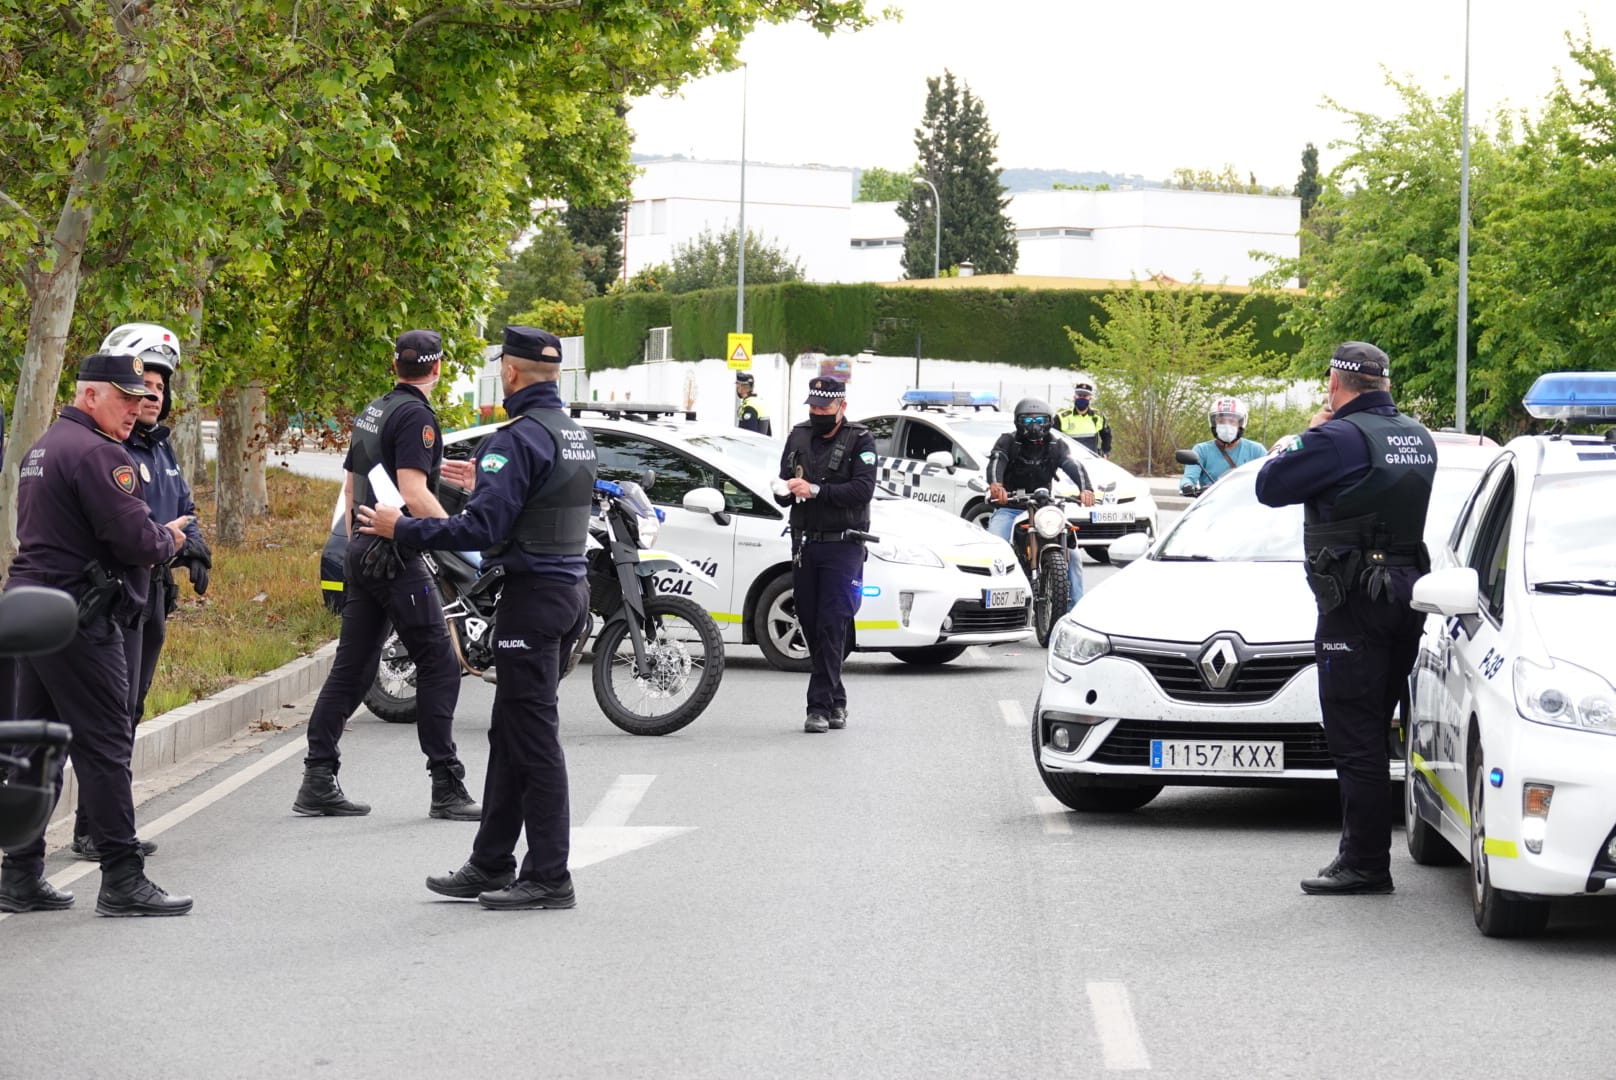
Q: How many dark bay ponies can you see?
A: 0